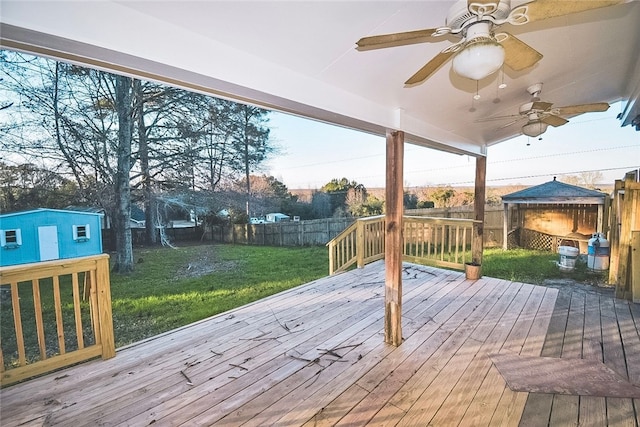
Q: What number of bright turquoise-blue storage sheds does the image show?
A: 1